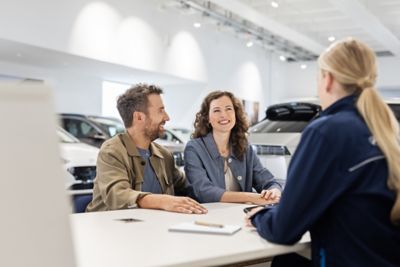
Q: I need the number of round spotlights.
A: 6